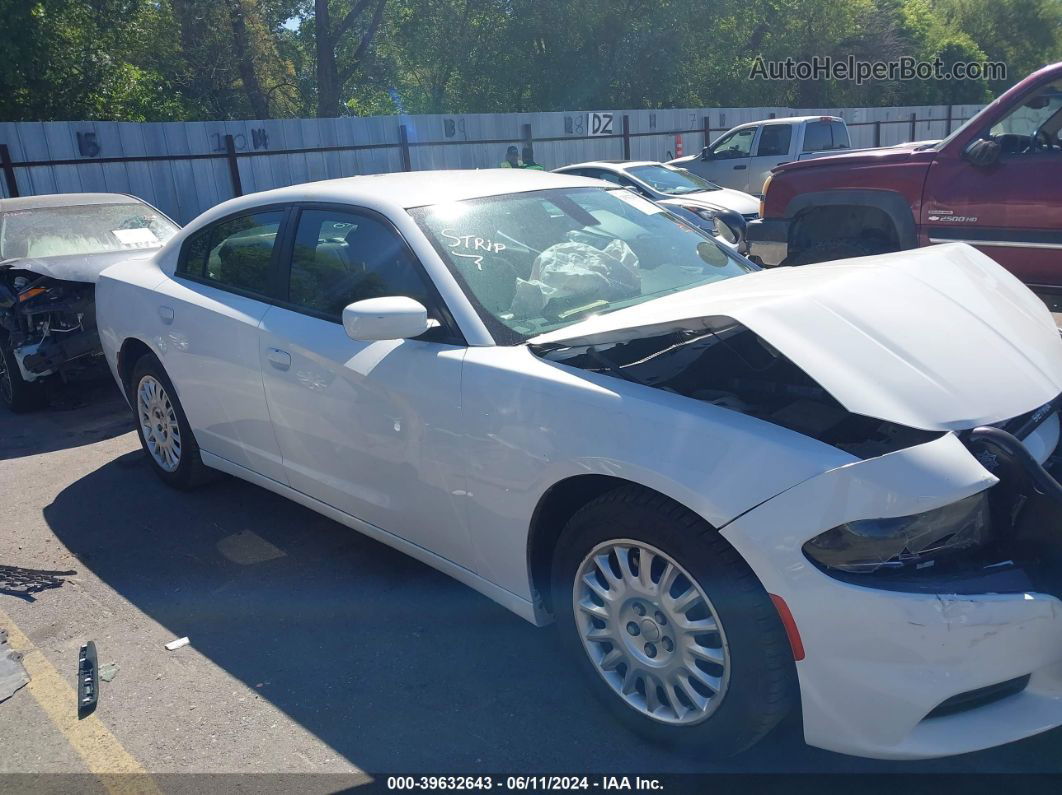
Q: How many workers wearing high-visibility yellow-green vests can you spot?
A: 2